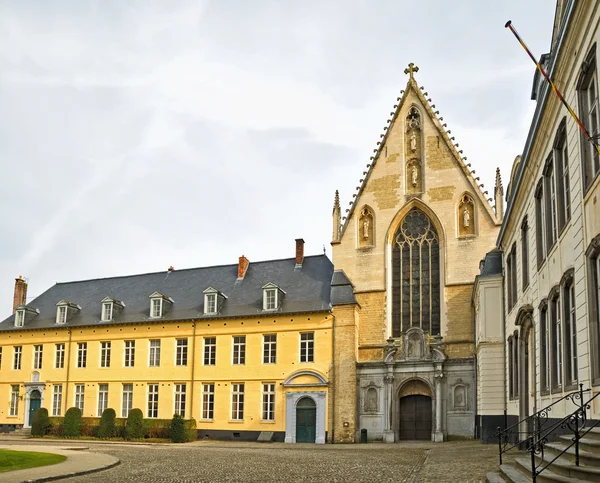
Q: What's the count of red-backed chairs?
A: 0